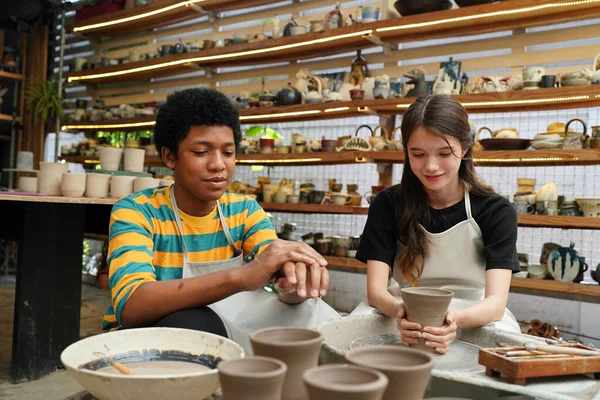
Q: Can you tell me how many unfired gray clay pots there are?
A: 5